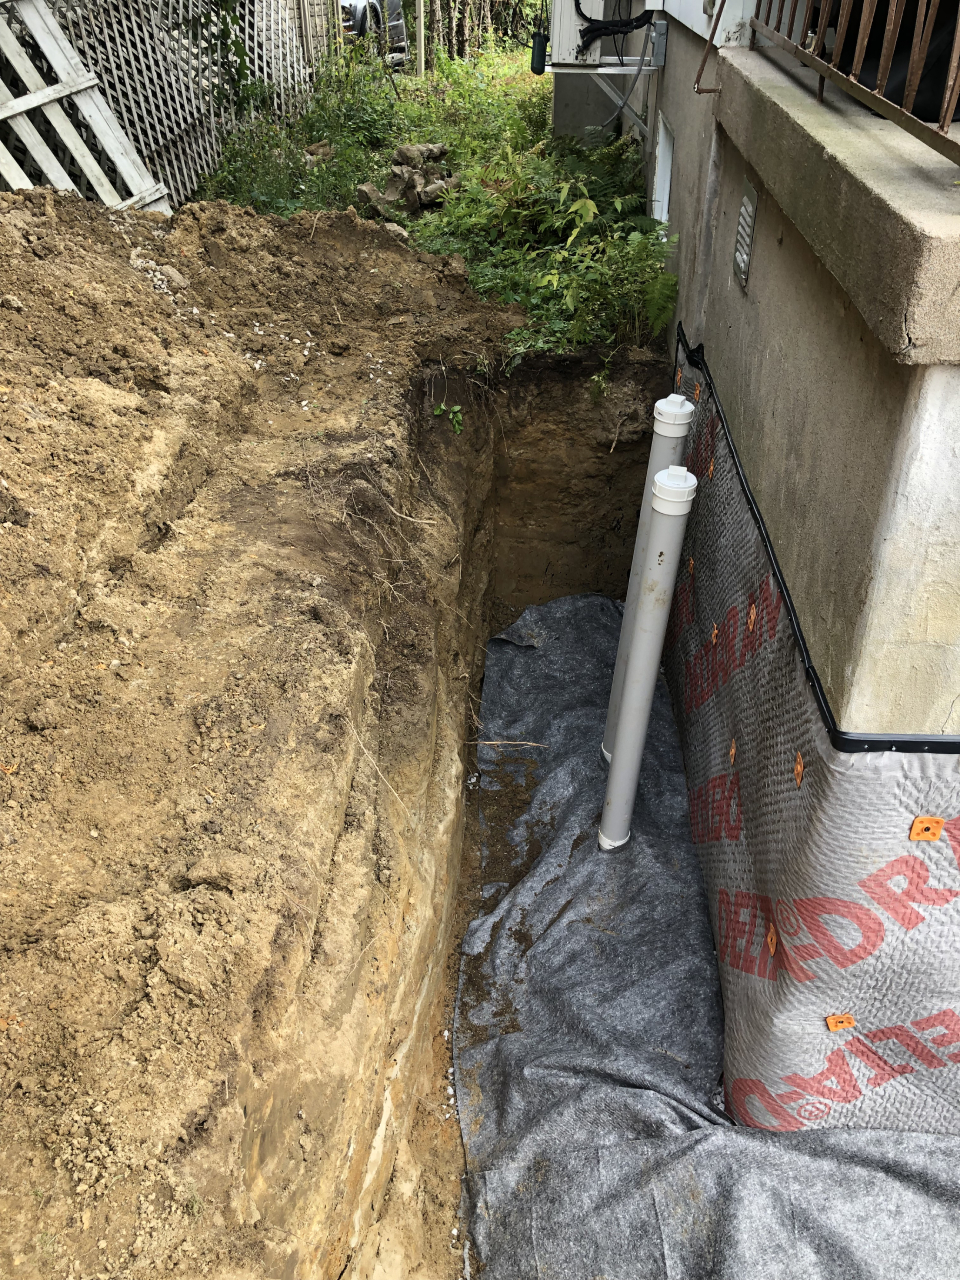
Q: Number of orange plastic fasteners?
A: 11